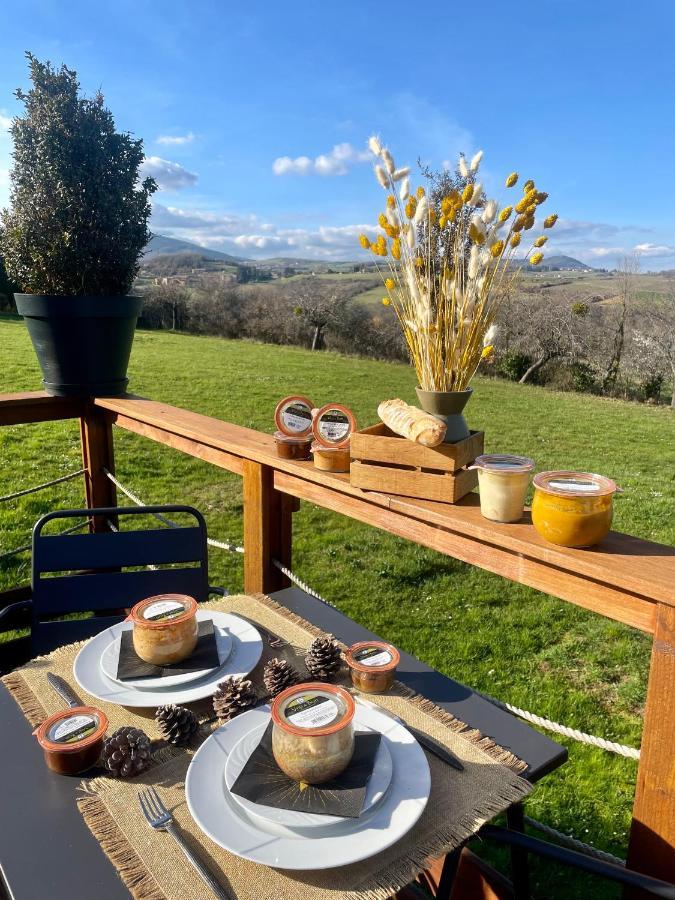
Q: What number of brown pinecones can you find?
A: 5